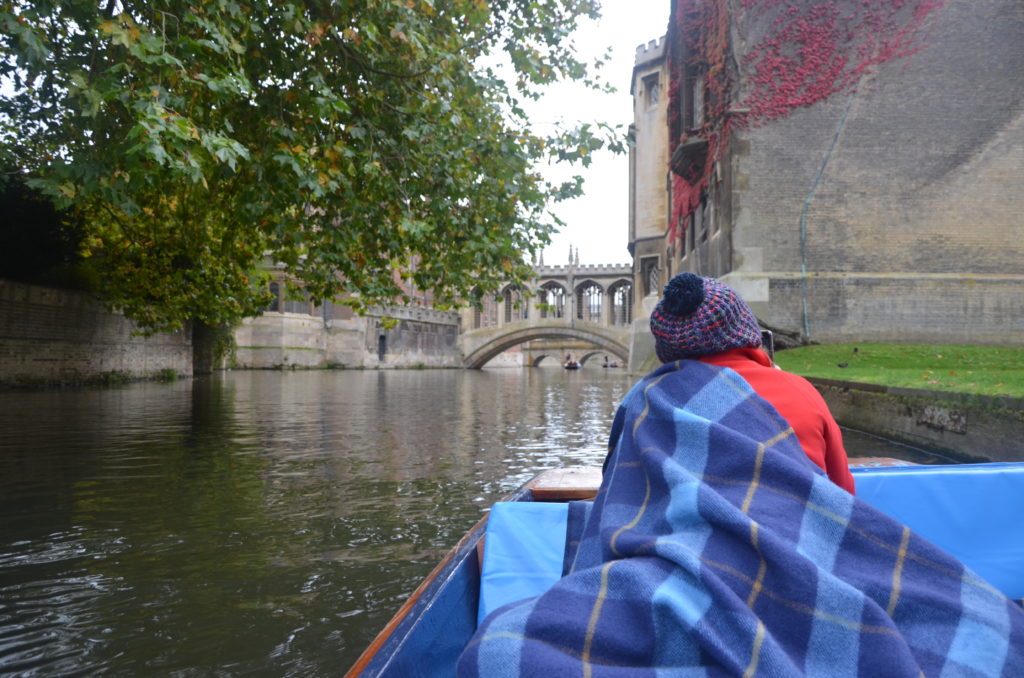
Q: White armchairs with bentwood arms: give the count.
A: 0